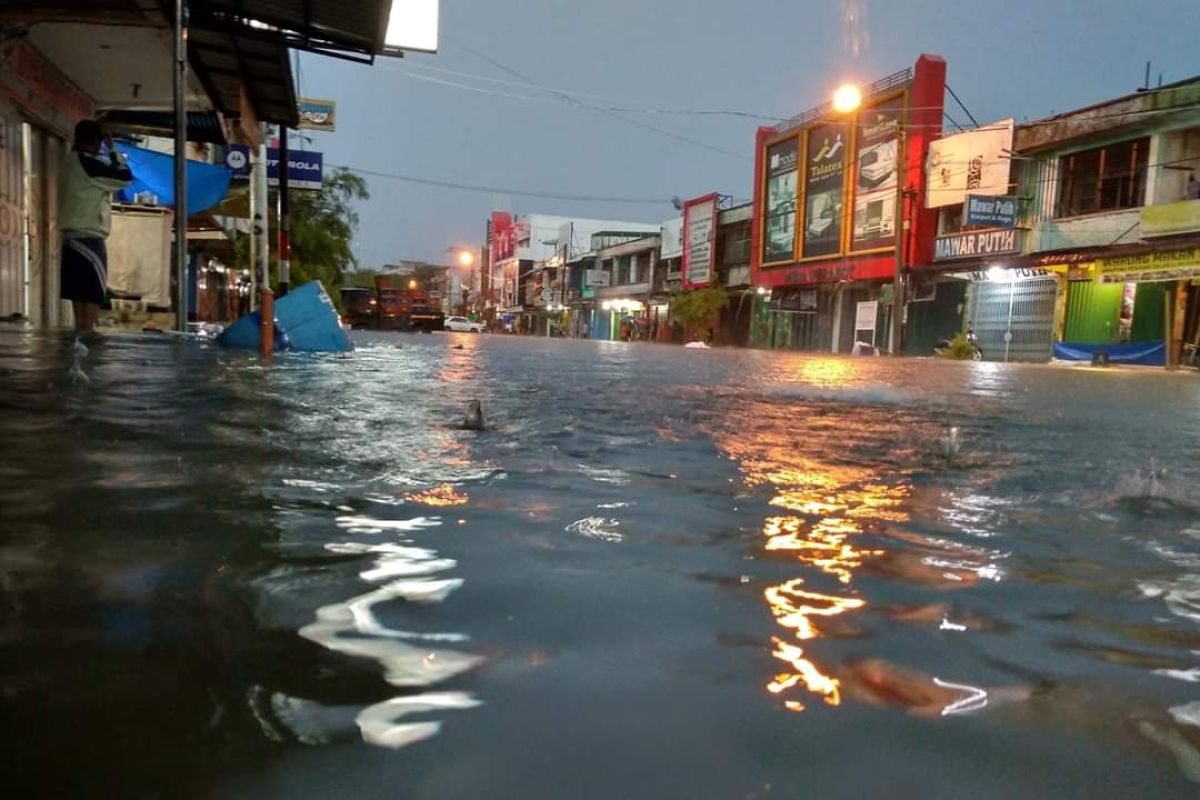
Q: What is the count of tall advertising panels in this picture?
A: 3